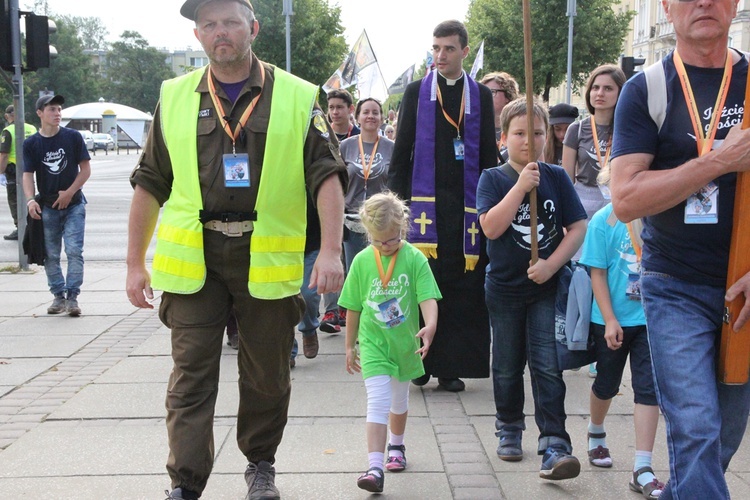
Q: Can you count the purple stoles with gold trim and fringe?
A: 1